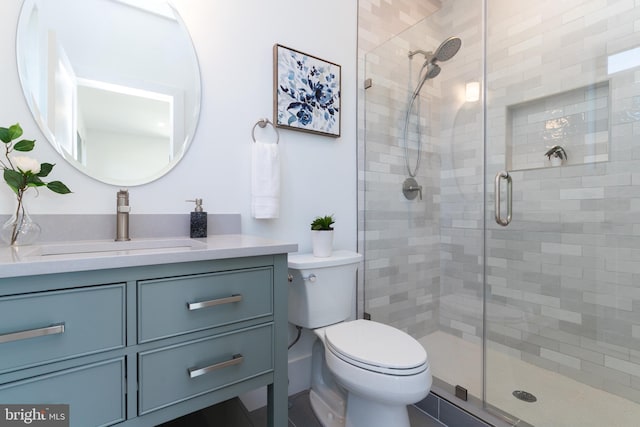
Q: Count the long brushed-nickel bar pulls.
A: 3